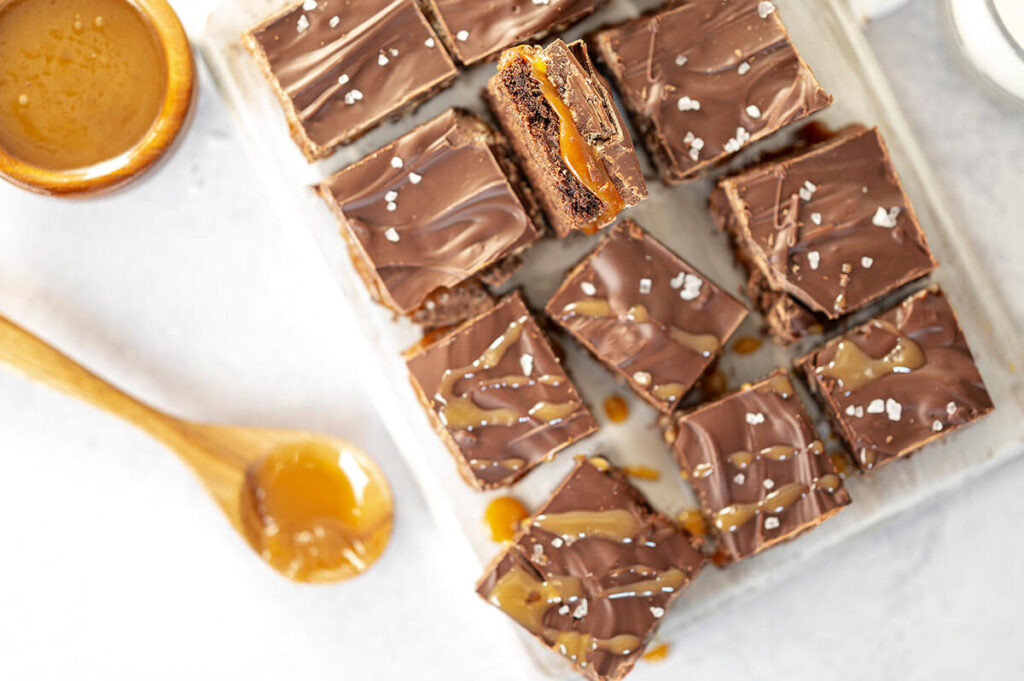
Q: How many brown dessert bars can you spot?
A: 11